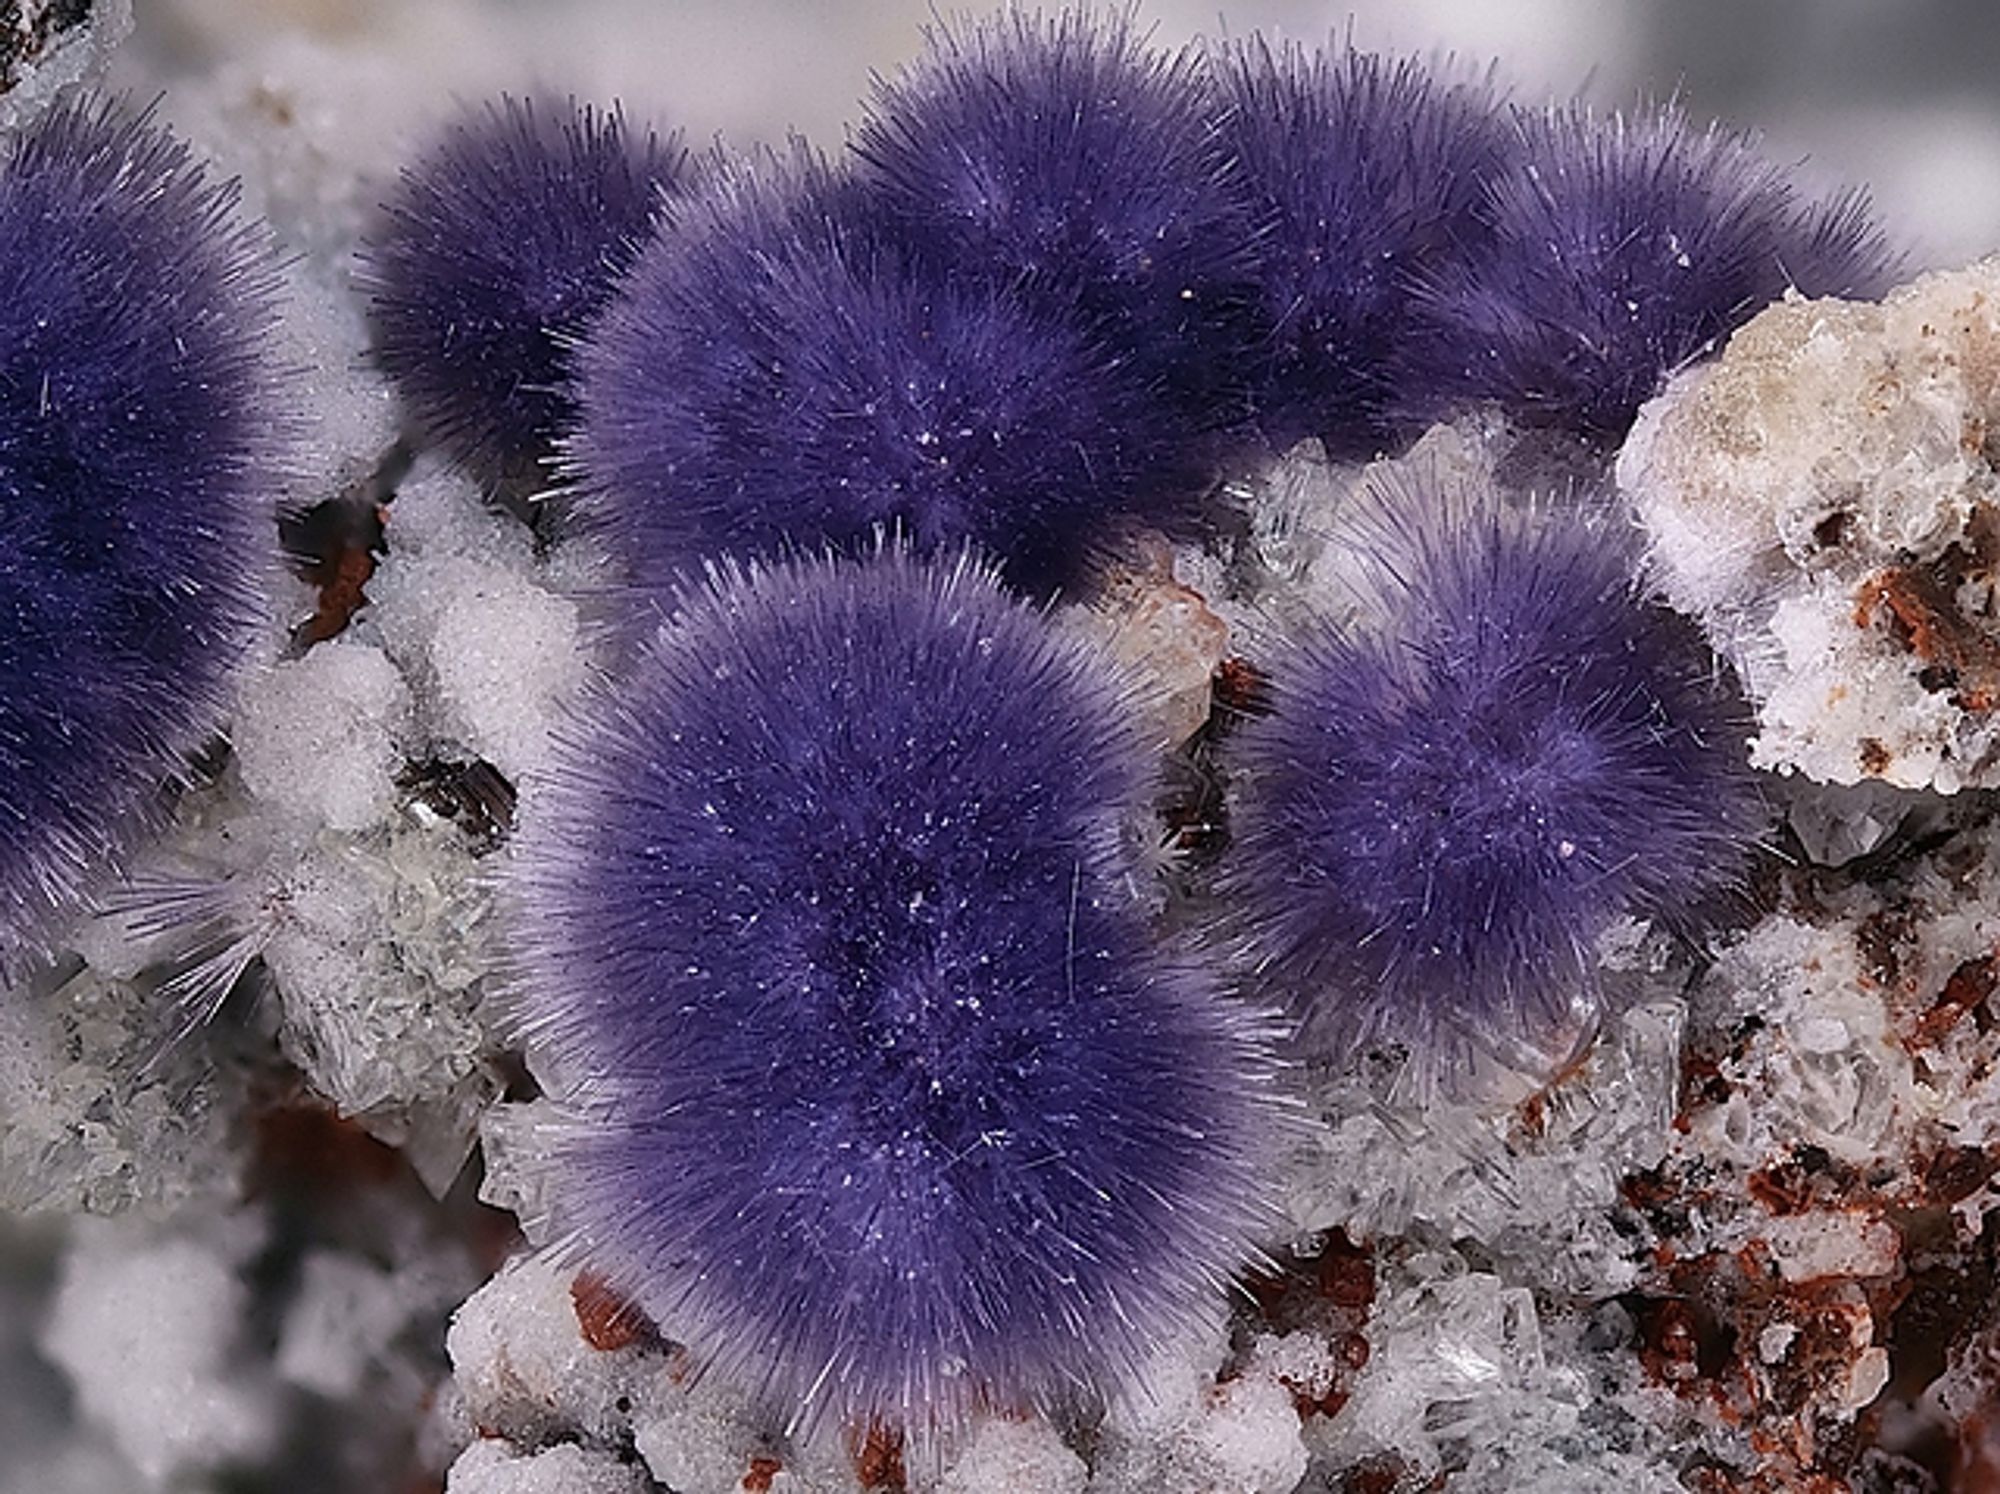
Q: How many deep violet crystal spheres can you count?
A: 8